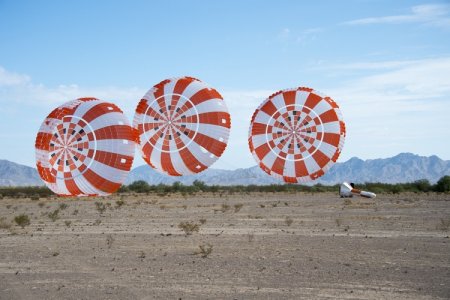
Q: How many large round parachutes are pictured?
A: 3